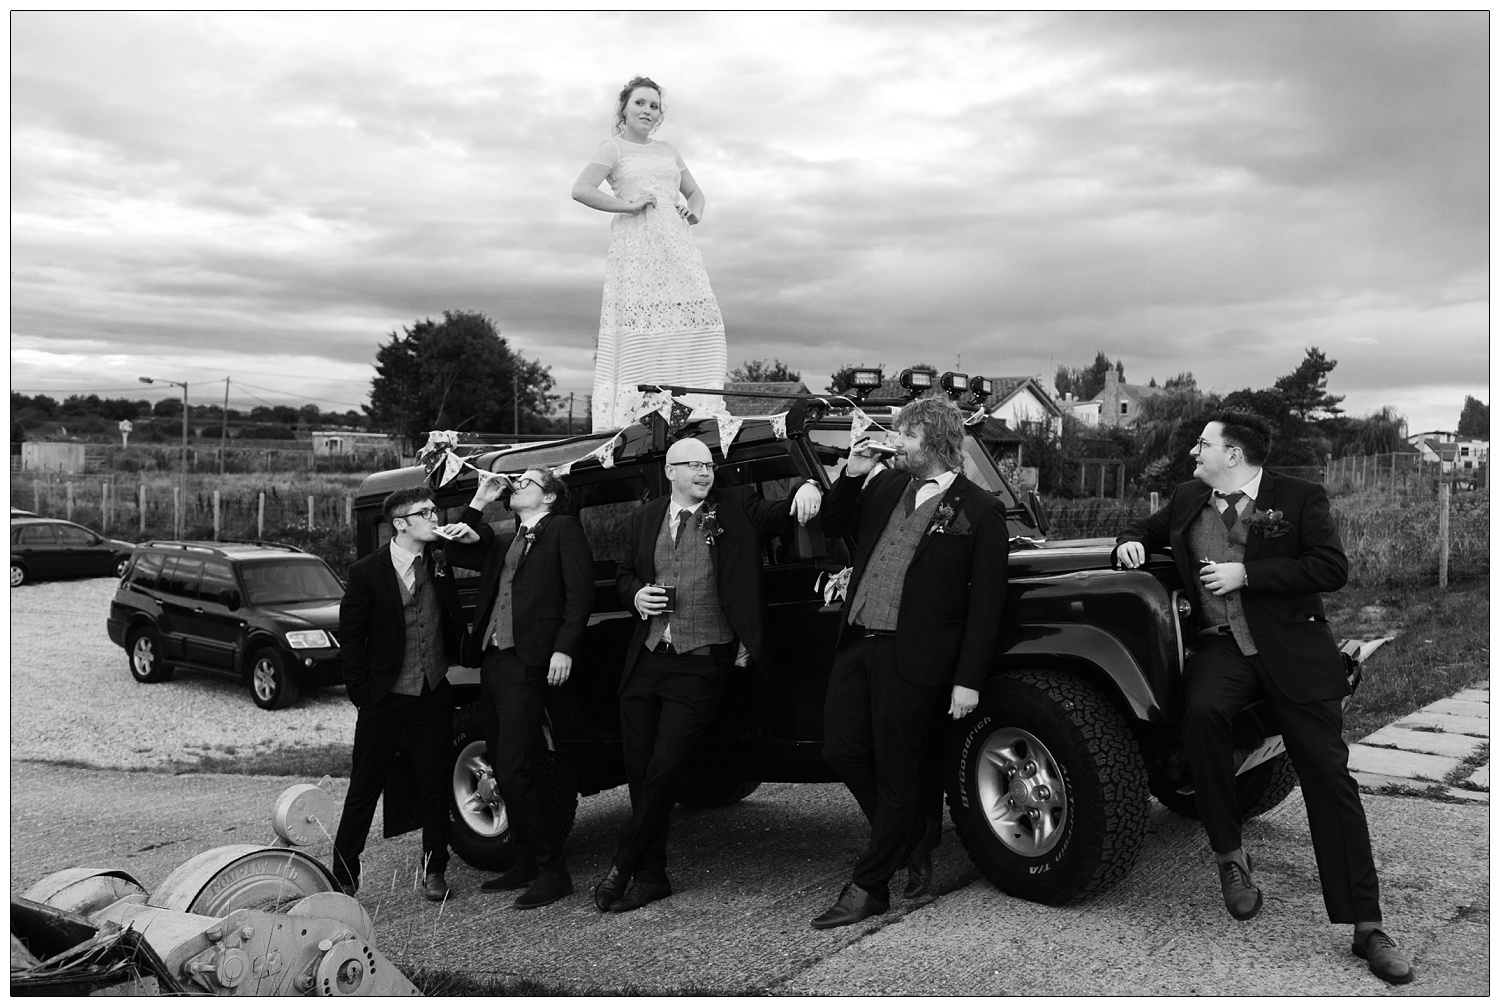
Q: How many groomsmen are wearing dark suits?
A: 5